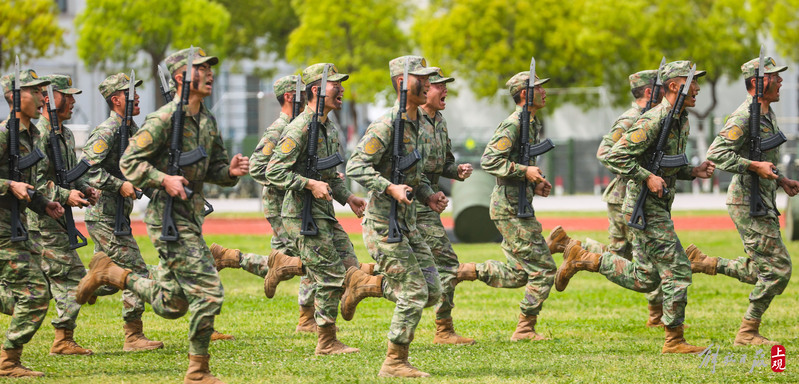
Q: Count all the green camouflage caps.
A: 12